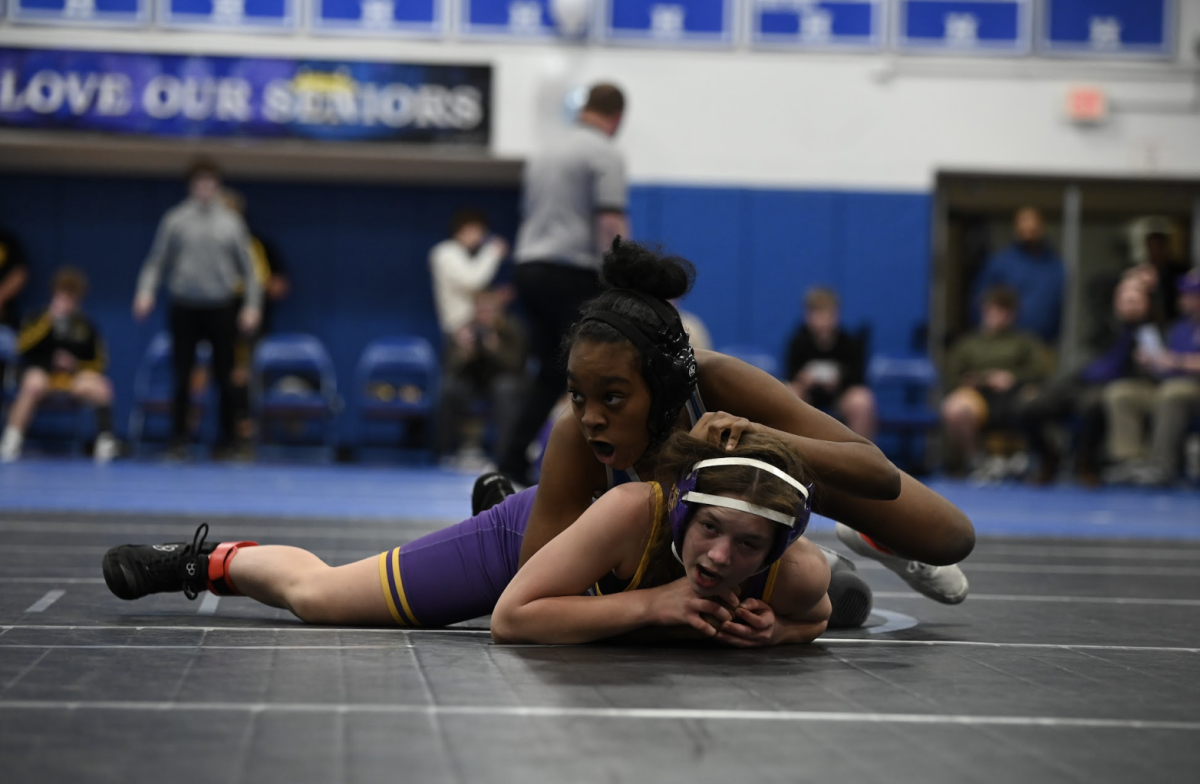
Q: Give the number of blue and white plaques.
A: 8